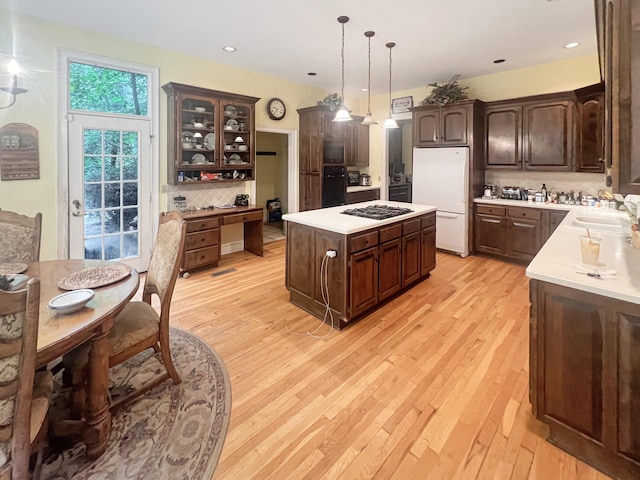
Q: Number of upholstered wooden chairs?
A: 3